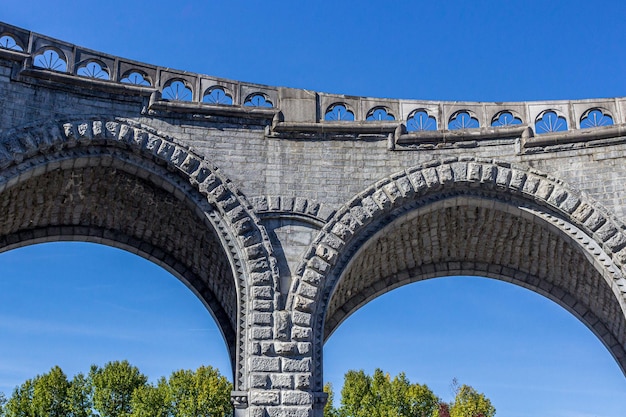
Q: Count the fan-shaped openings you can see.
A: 14